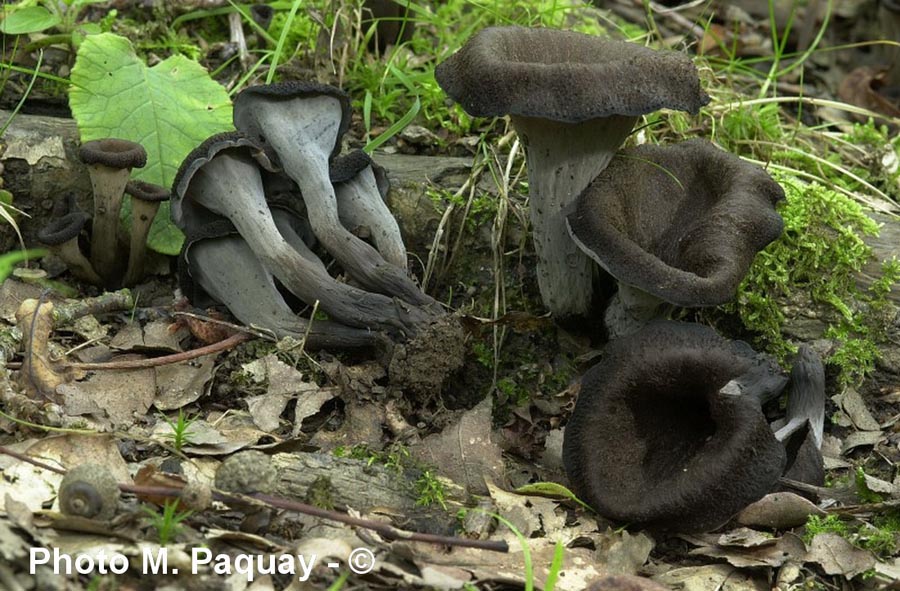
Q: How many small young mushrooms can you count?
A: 3